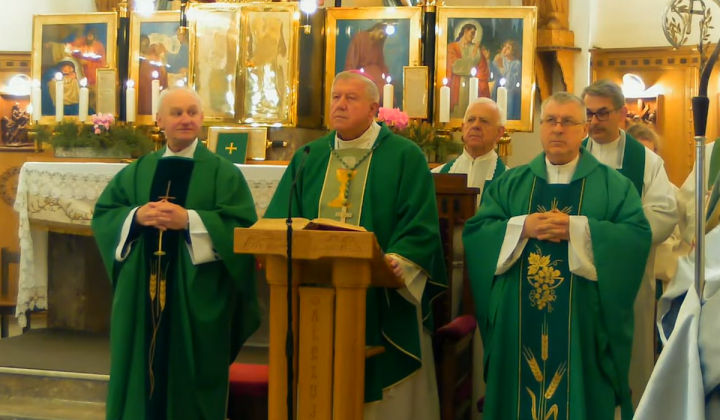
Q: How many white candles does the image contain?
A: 9